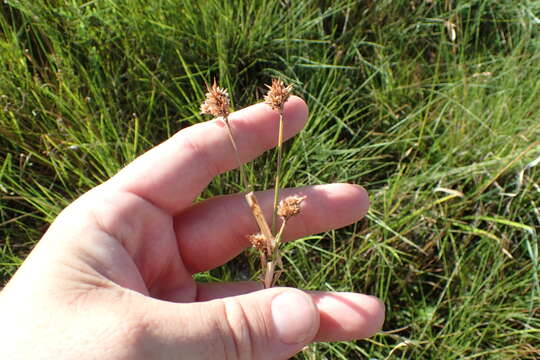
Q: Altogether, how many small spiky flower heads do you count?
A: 4